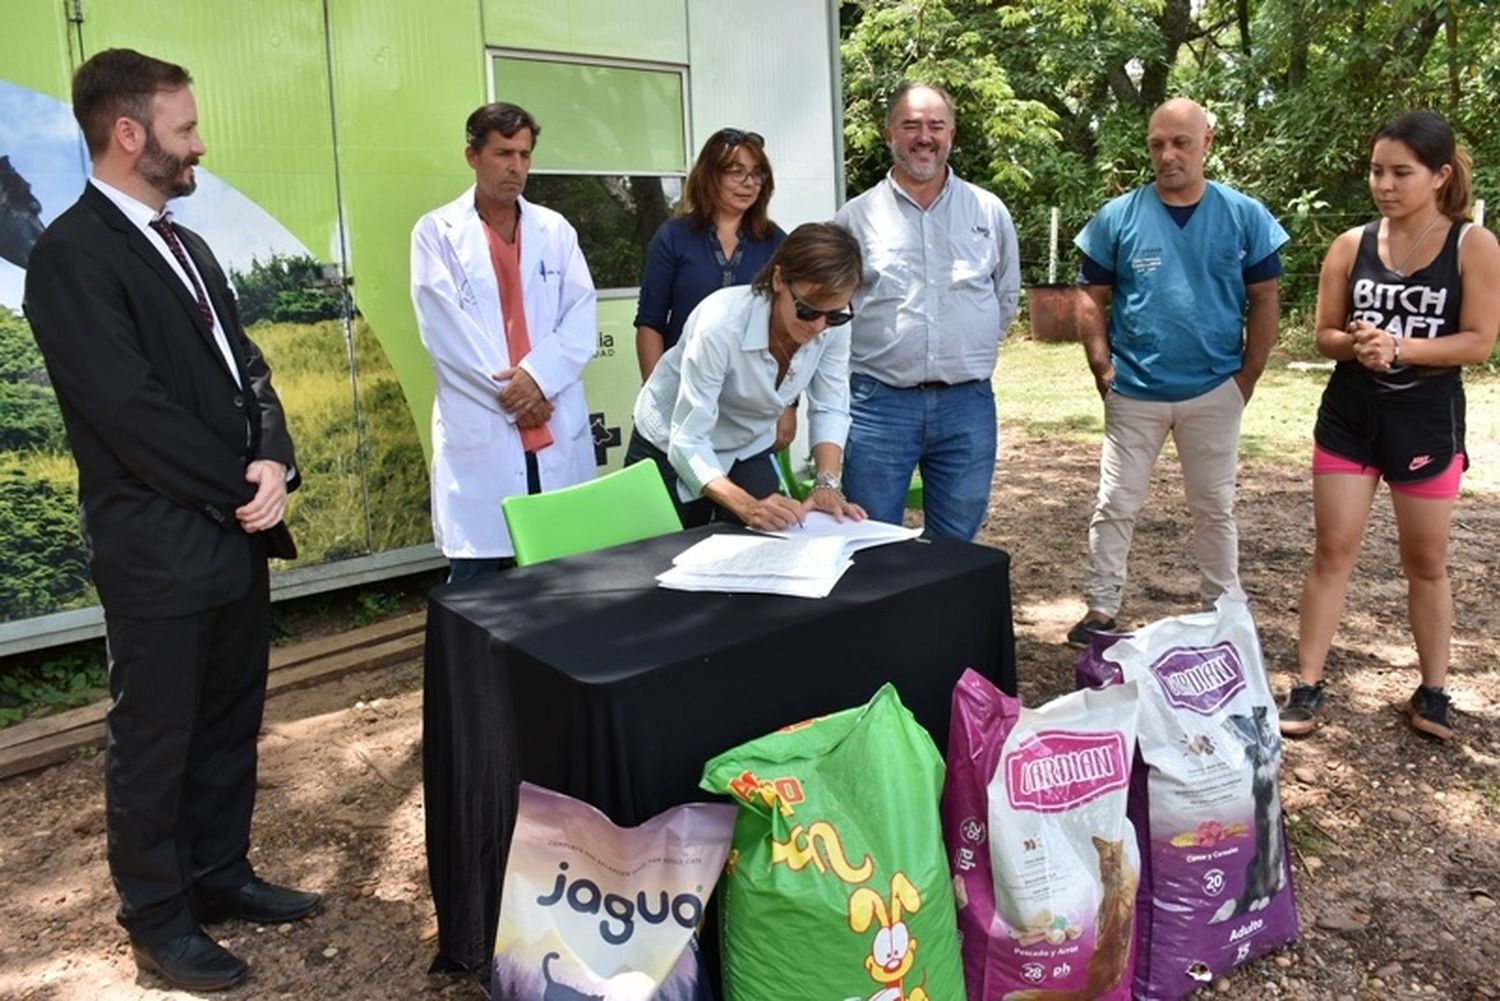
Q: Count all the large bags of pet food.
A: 4